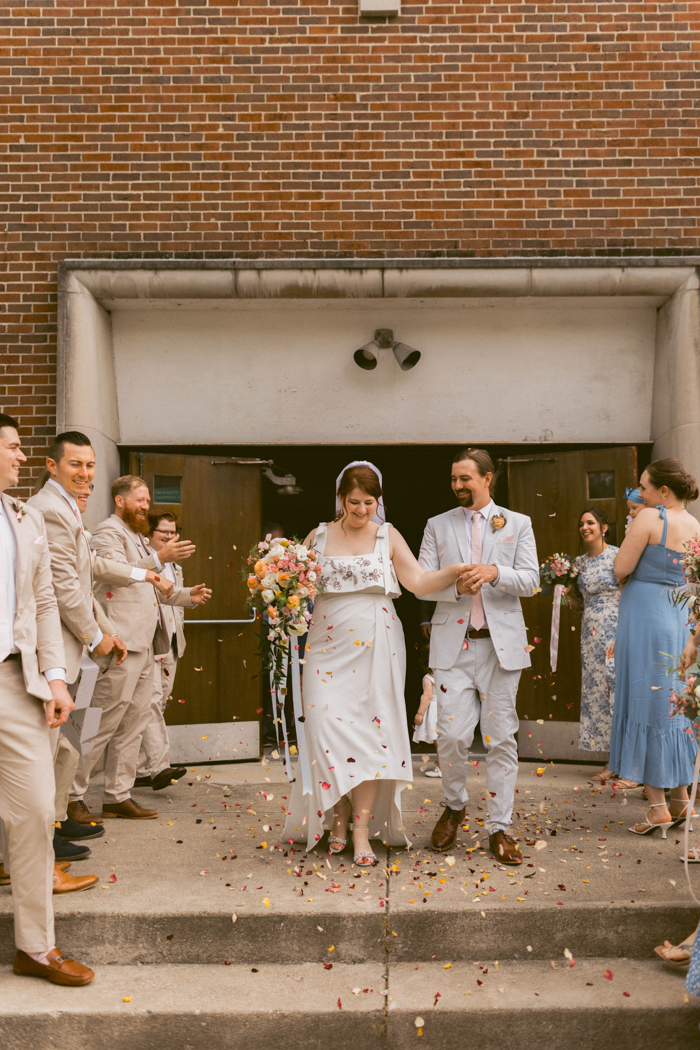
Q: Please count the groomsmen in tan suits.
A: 5